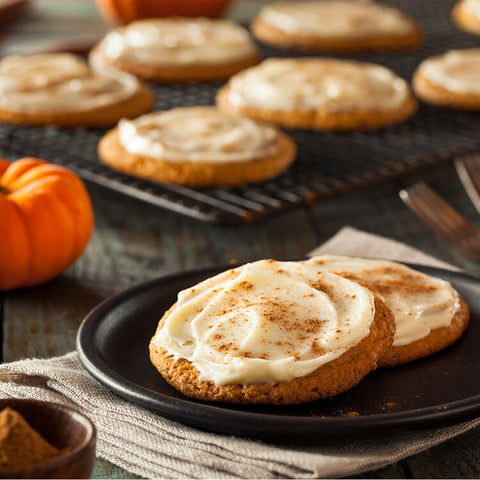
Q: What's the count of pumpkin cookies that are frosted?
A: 9